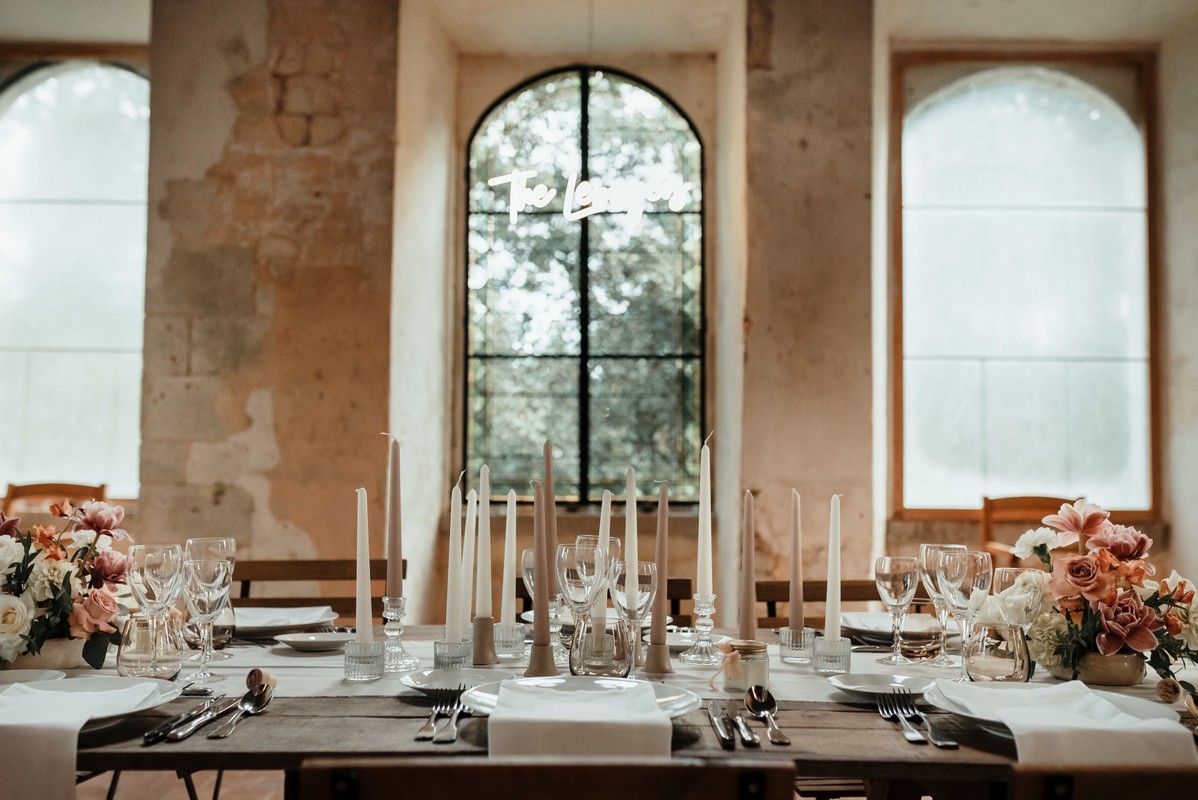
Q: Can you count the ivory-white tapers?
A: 9